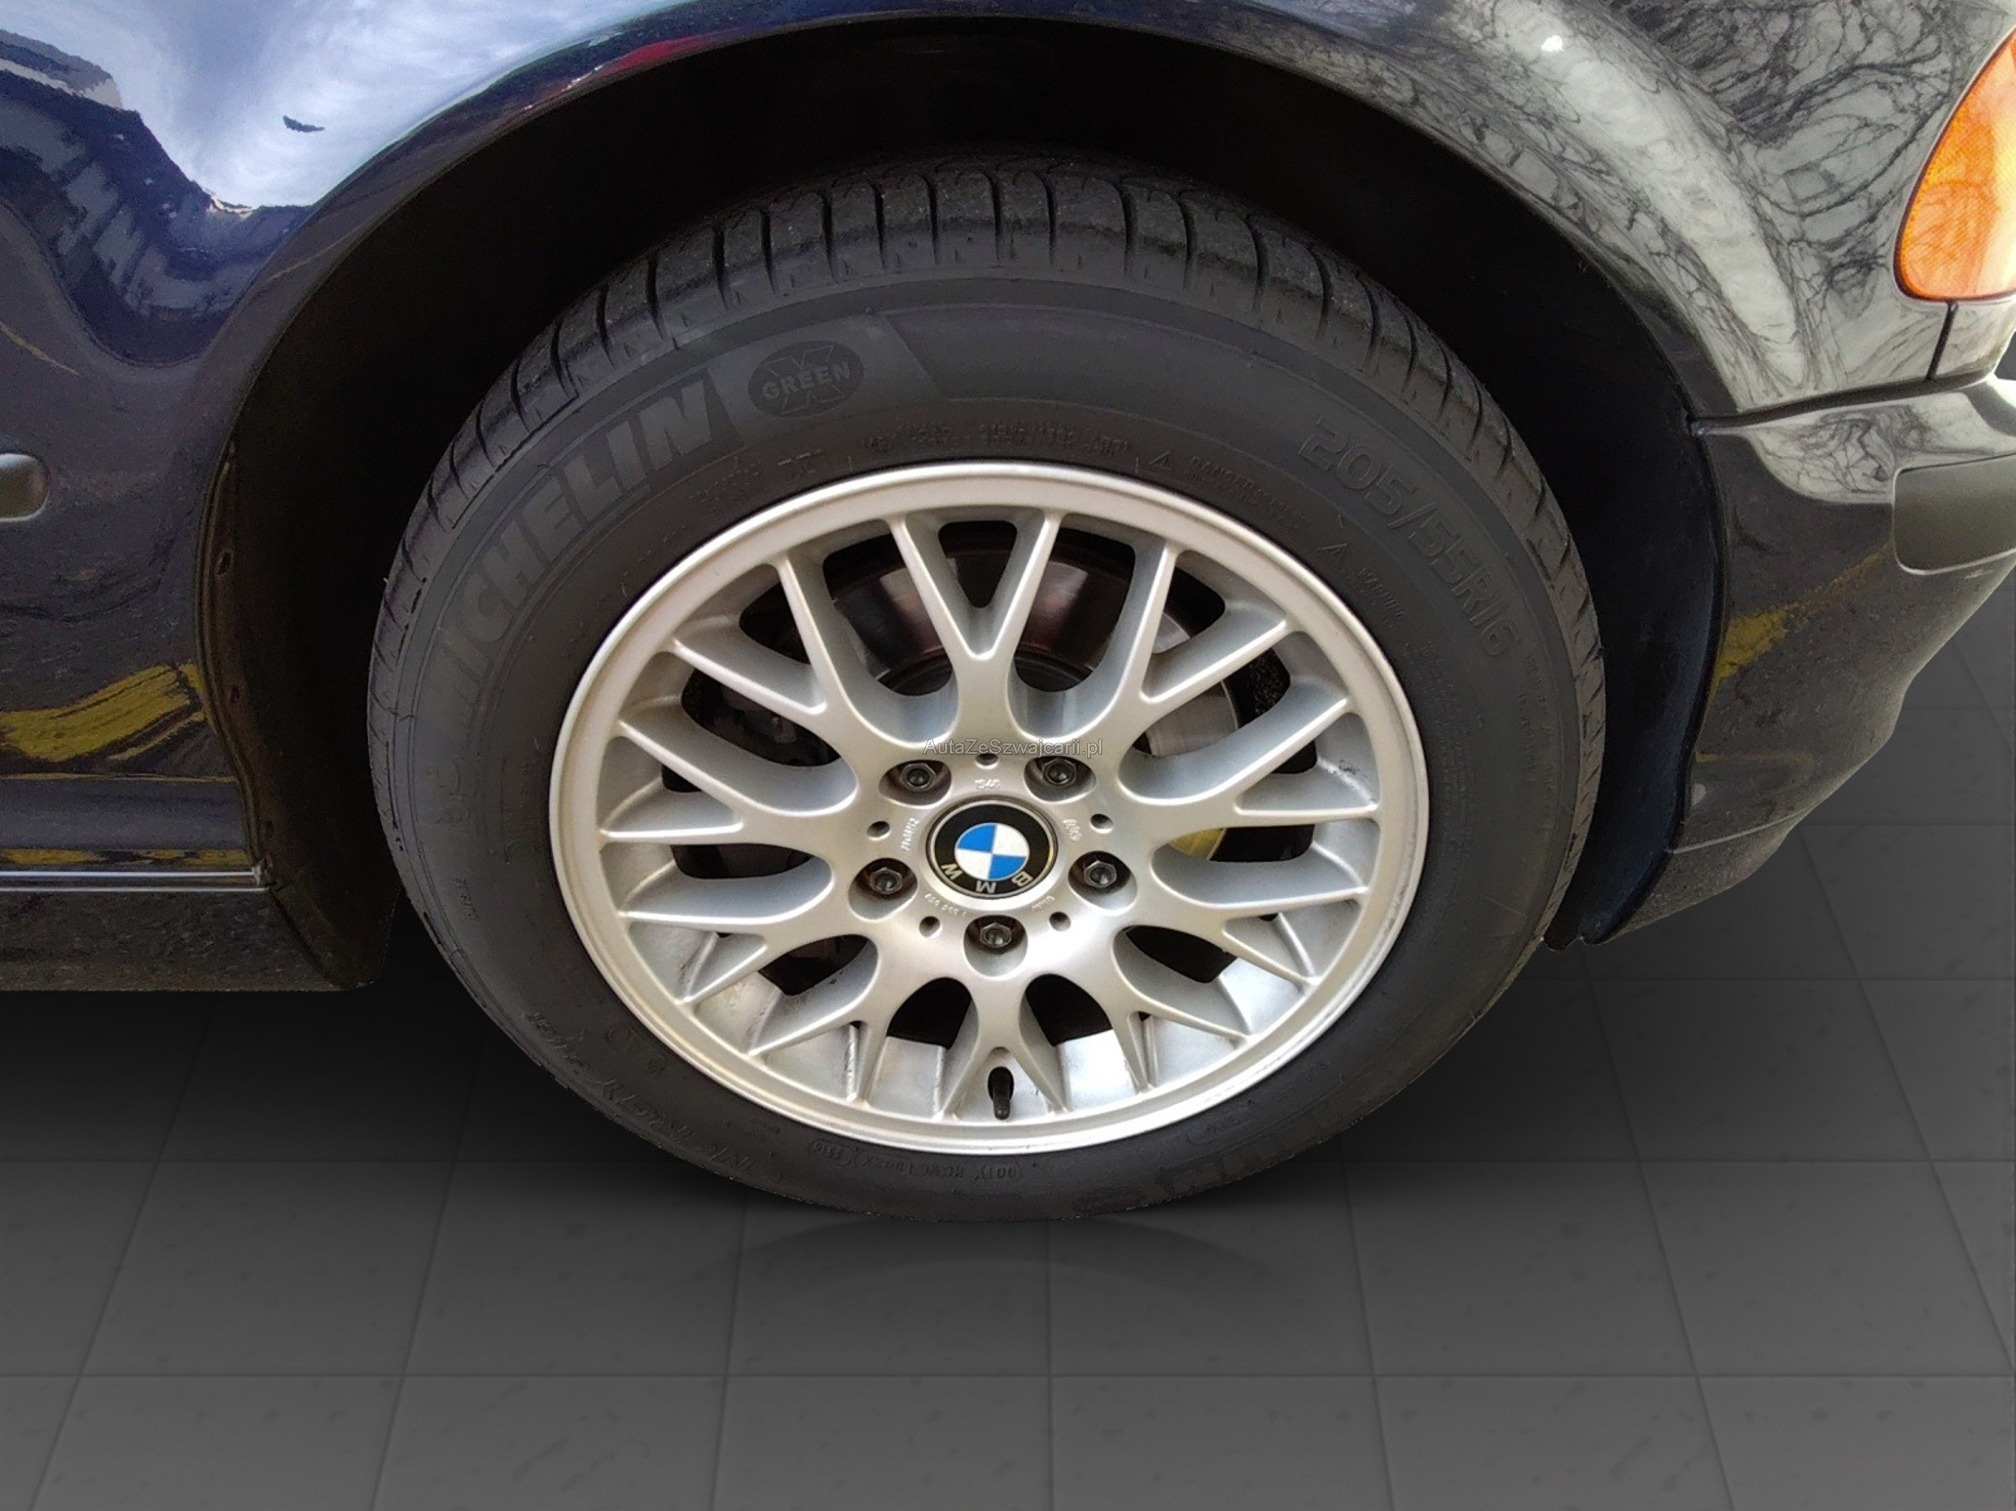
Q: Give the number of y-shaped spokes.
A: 10